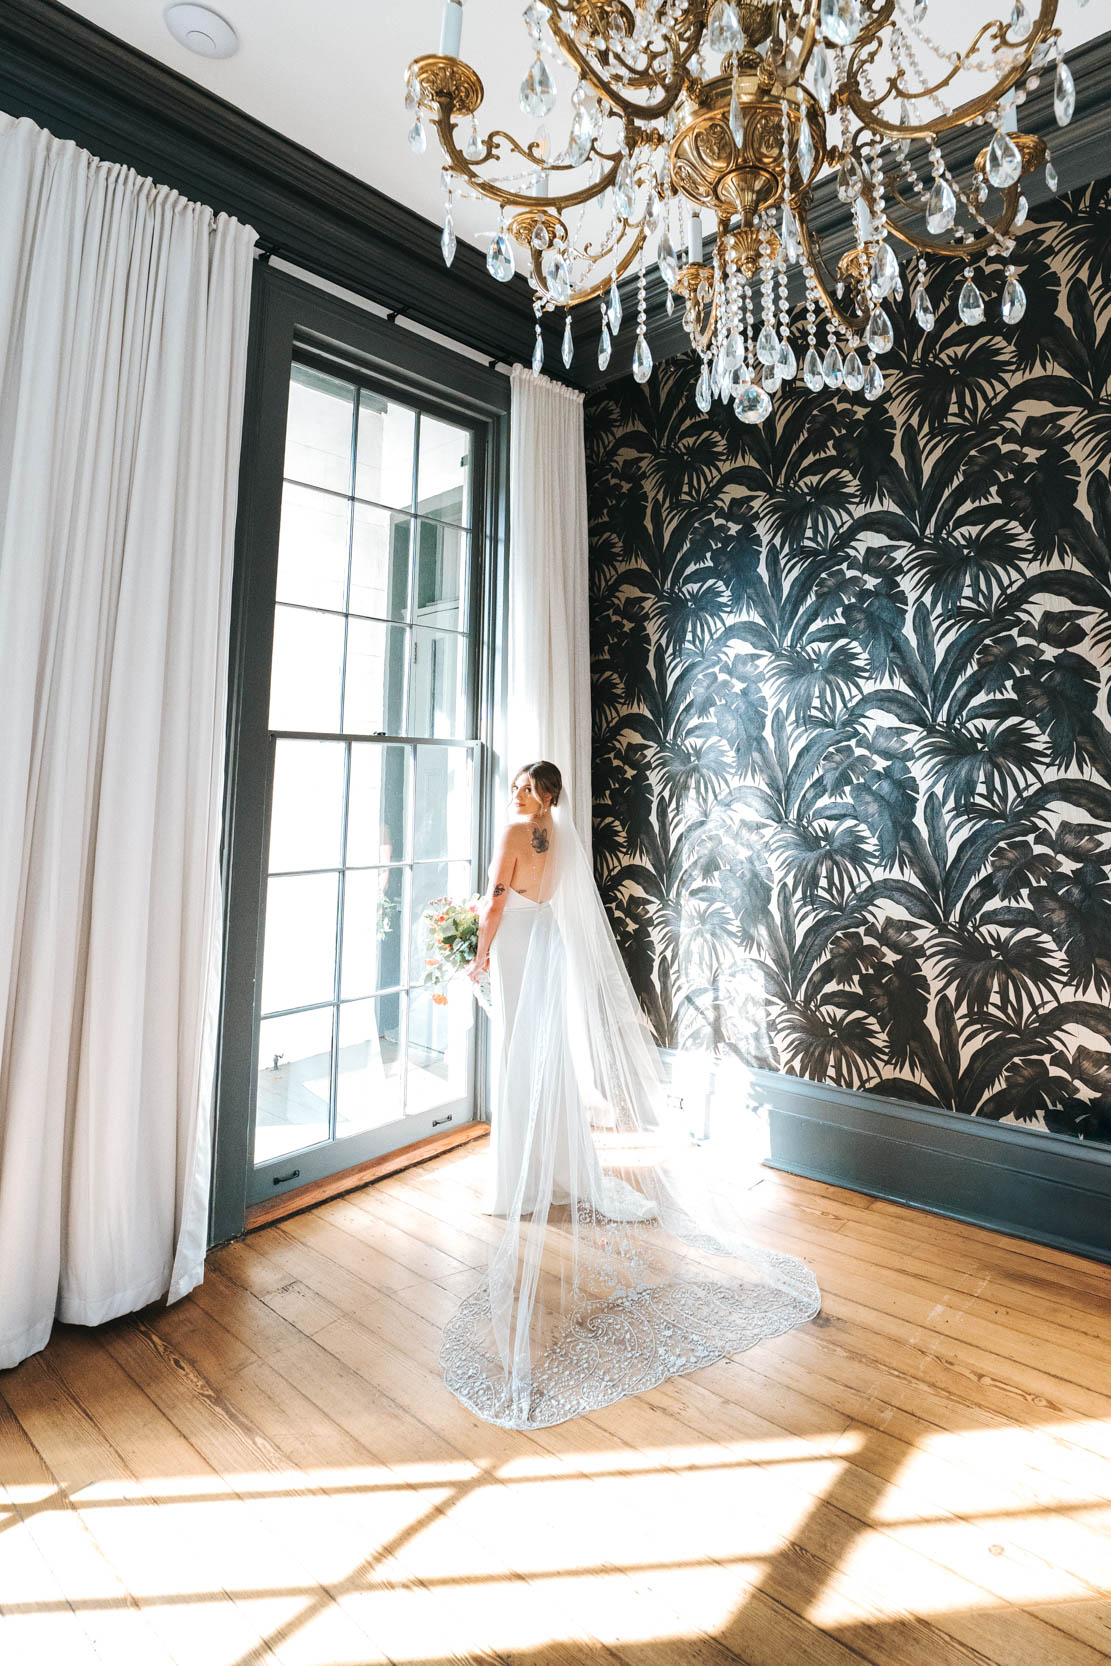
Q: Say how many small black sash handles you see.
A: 2